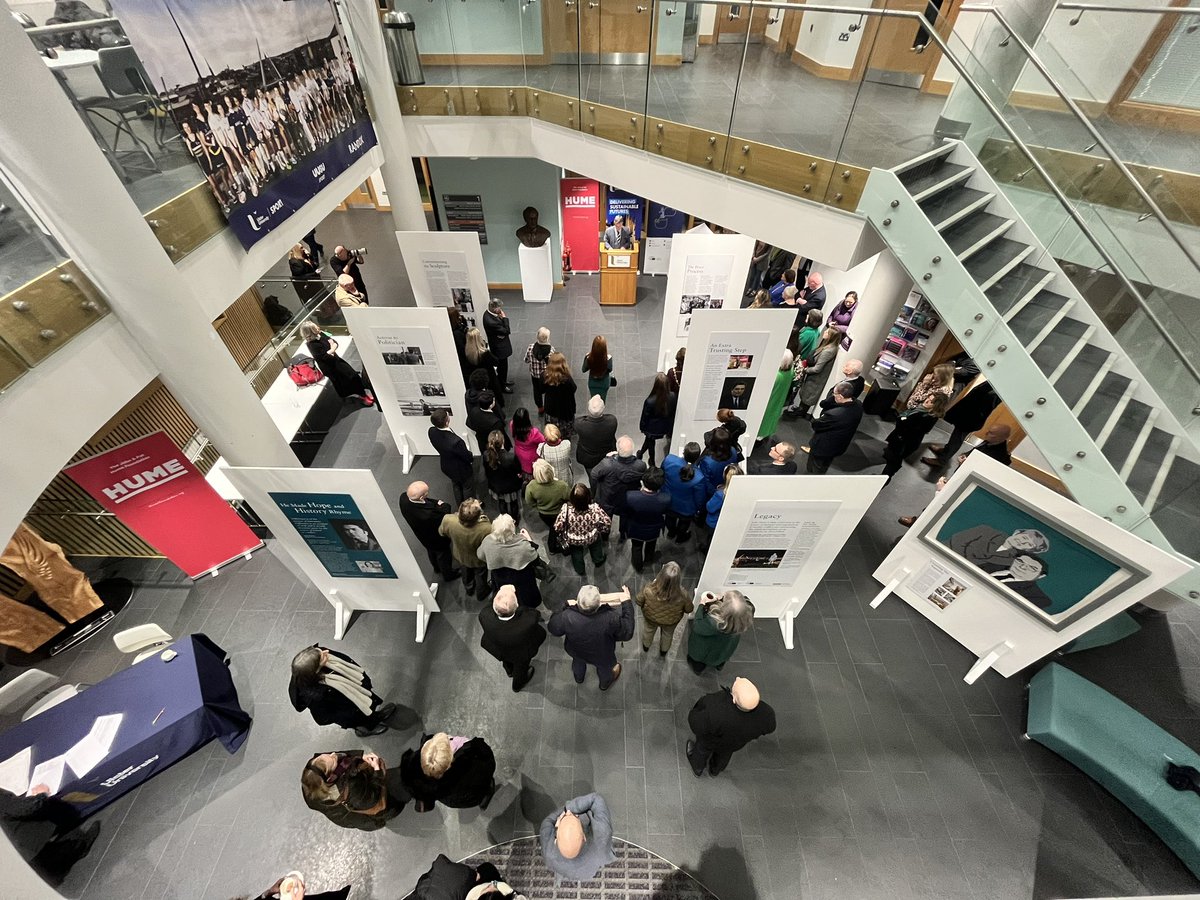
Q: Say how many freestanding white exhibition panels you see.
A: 7